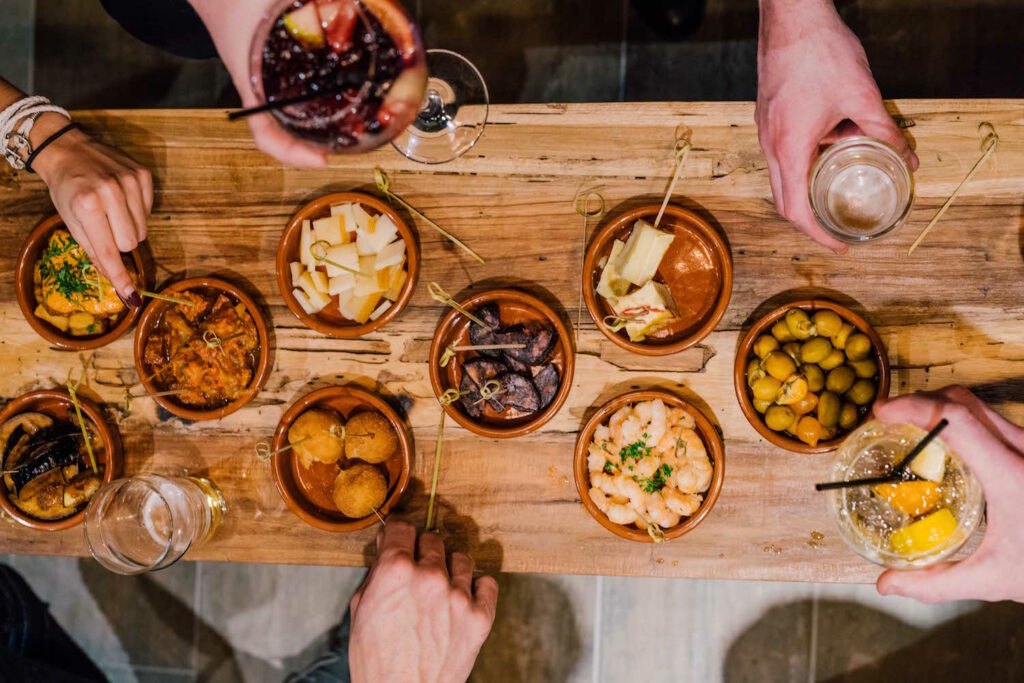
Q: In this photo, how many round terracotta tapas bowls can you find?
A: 9